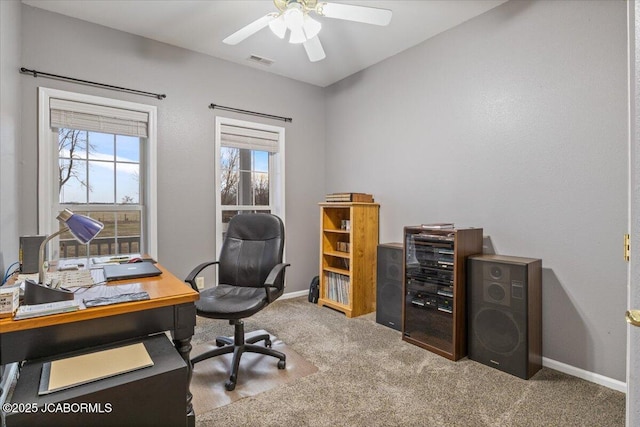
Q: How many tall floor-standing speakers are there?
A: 2